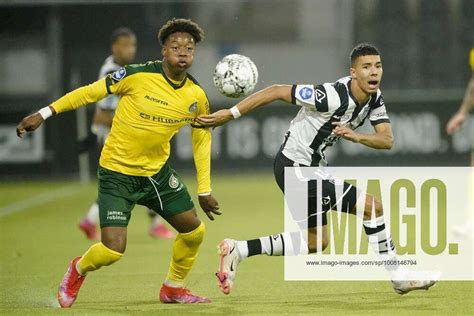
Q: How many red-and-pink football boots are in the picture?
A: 4